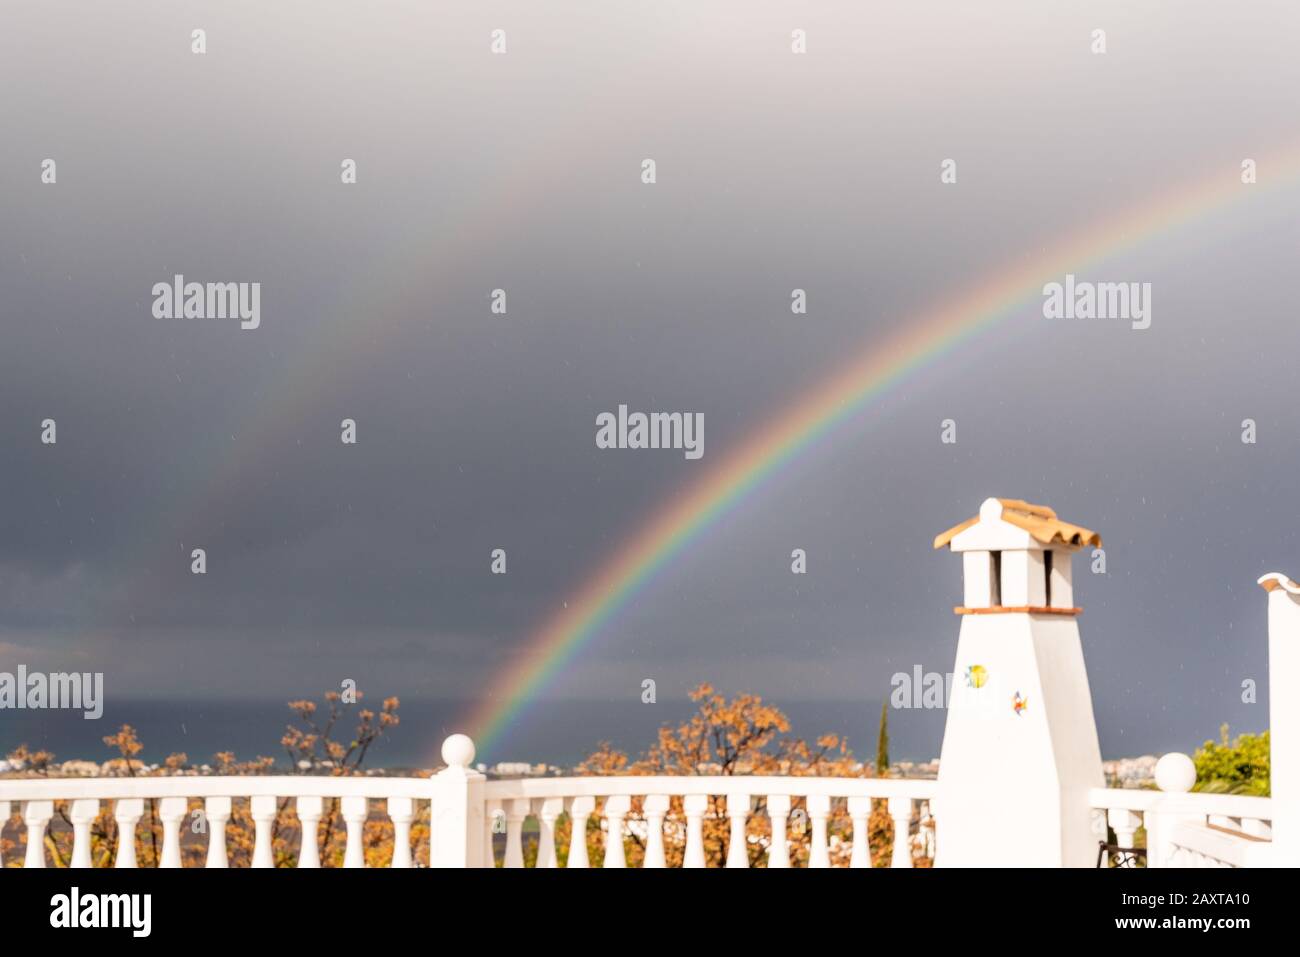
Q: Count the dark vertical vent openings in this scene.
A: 2